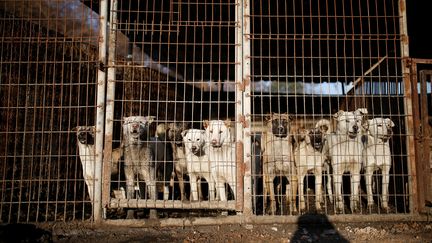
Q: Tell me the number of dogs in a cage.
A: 9